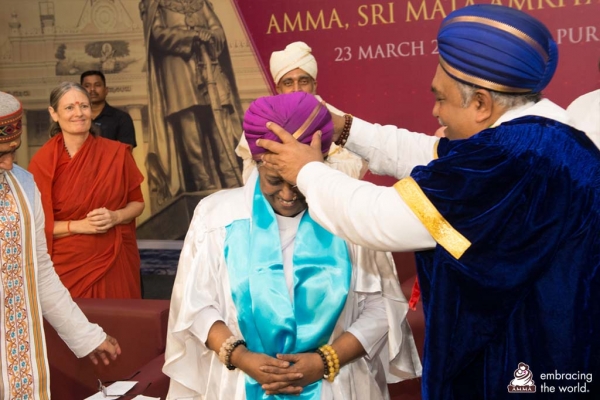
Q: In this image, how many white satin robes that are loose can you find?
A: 1